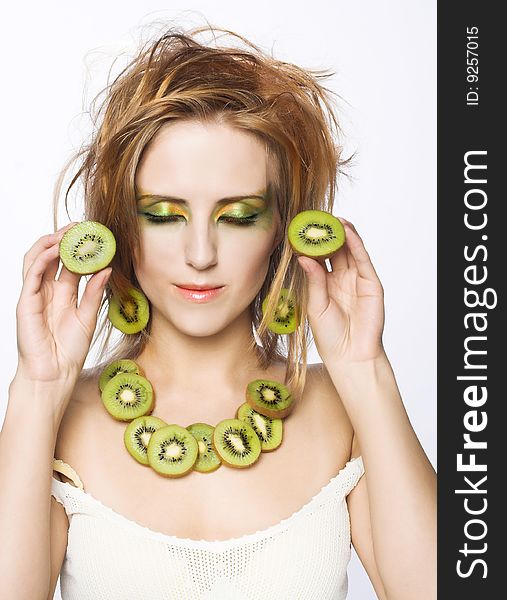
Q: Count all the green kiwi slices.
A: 12